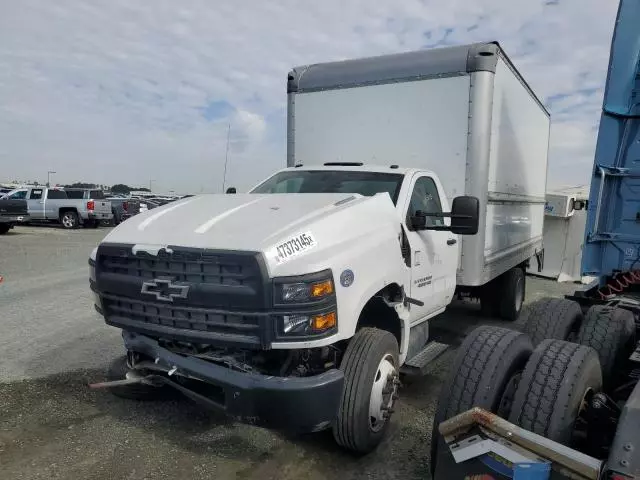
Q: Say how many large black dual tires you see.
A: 4